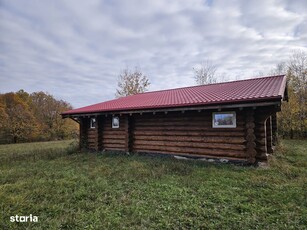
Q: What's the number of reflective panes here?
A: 3